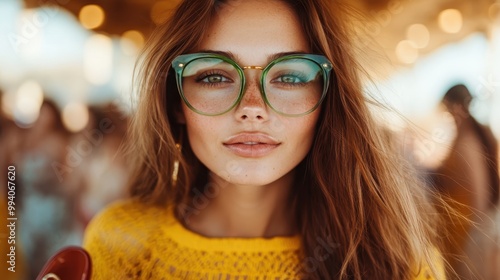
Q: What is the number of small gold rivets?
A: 2